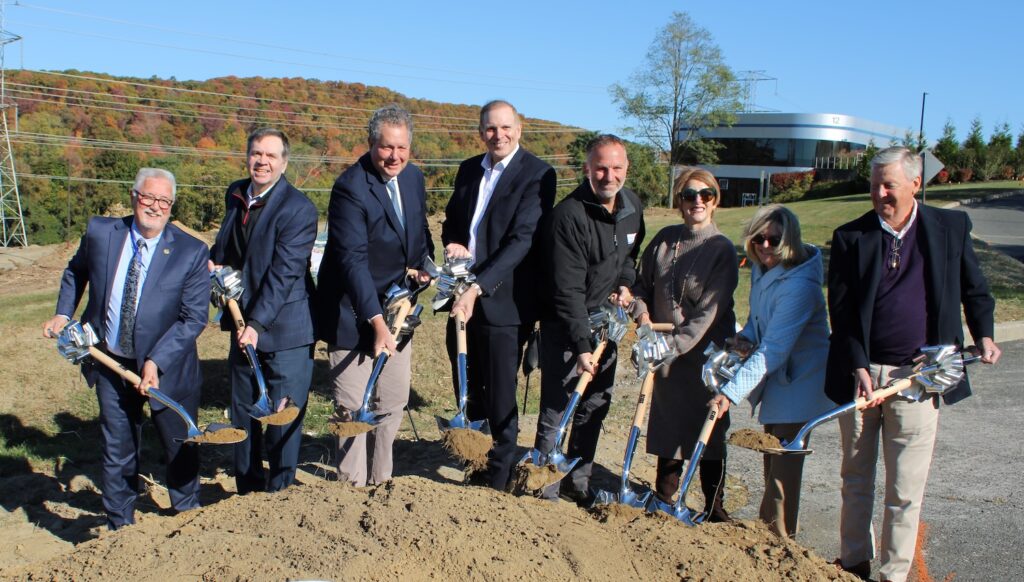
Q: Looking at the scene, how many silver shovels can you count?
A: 8